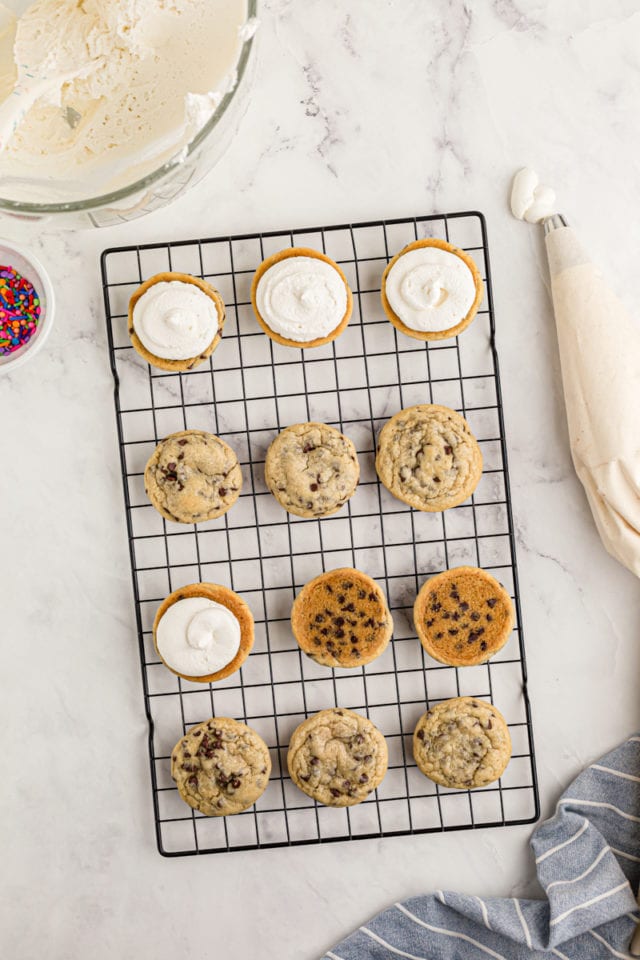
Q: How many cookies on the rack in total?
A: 12